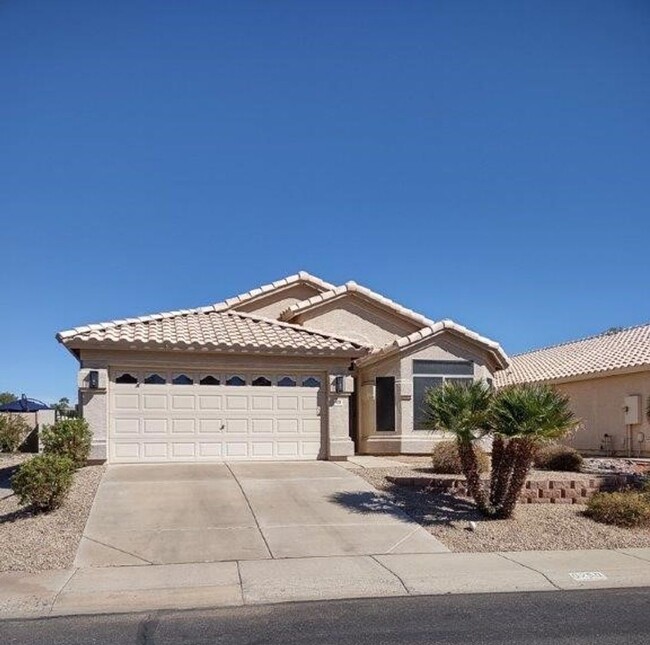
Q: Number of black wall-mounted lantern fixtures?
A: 2